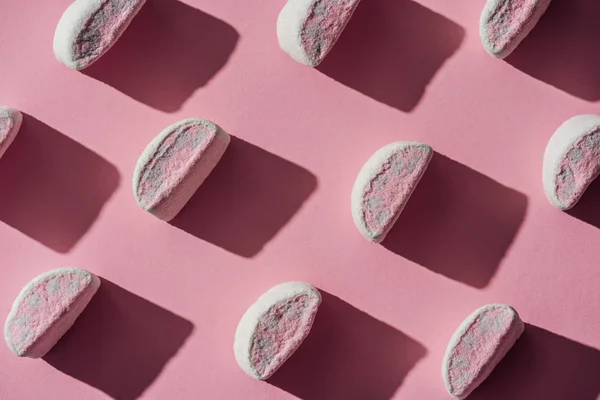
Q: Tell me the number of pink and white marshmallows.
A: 10